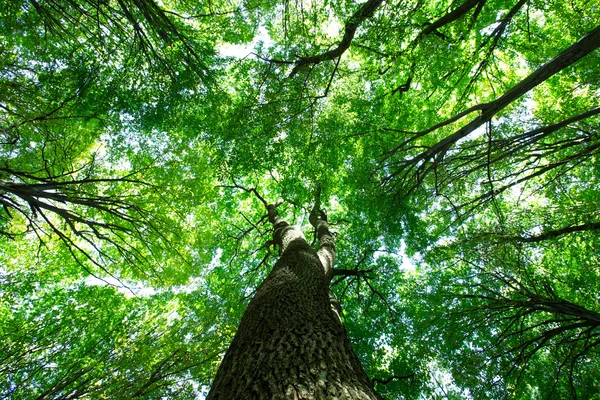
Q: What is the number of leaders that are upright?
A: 2